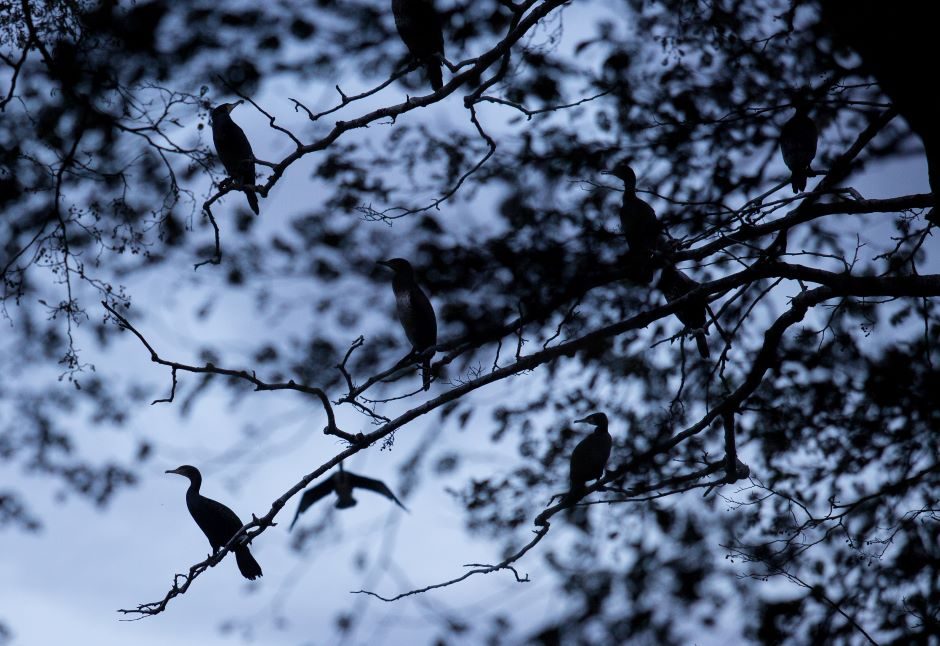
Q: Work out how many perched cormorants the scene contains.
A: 8